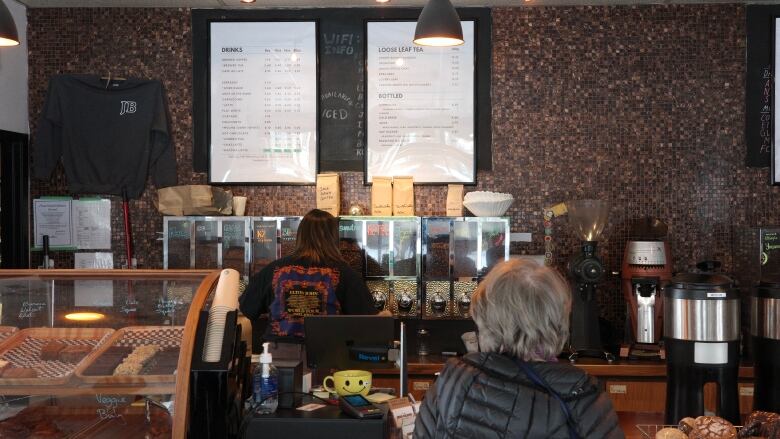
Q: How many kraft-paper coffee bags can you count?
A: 4